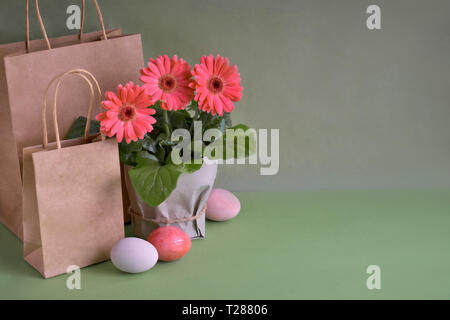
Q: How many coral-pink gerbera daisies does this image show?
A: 3